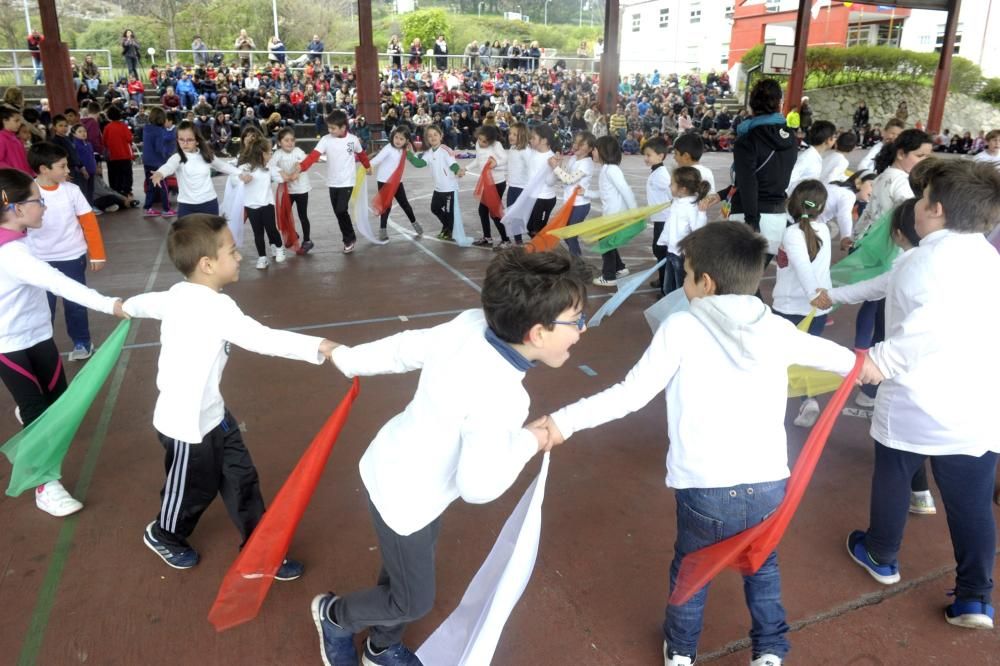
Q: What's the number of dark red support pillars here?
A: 5